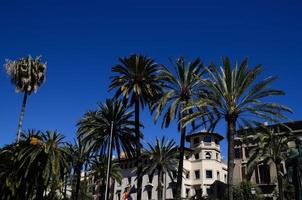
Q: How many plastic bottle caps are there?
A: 0